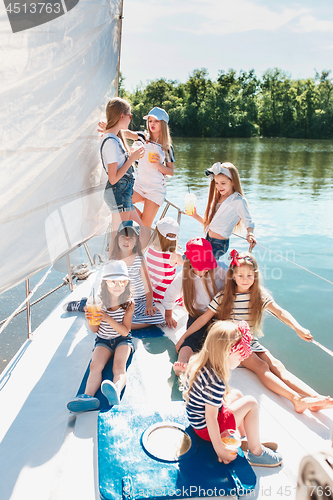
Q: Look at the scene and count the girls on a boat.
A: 9